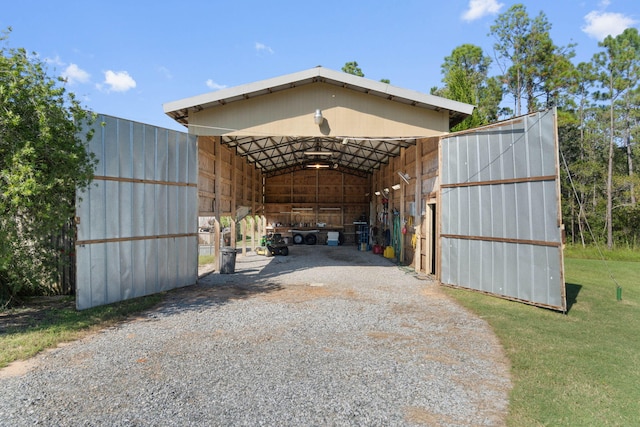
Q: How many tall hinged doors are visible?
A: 2